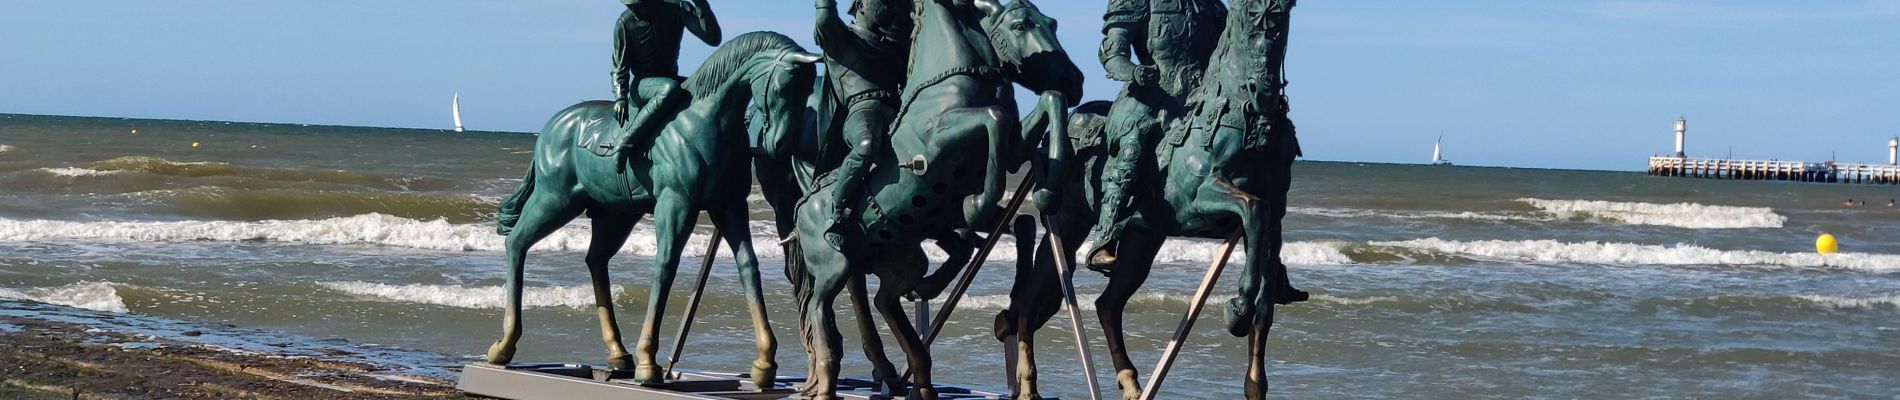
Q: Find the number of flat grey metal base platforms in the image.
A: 1